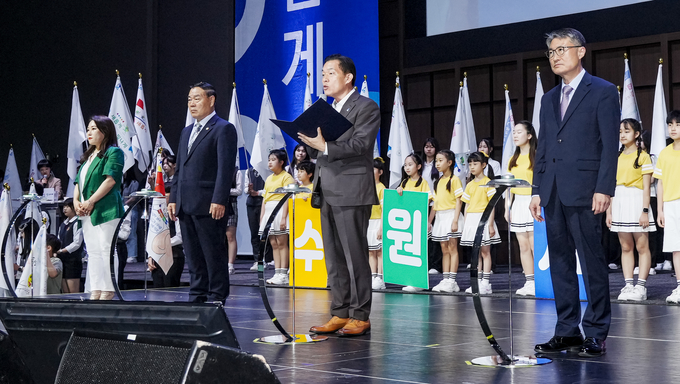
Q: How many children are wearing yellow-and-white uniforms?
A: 9